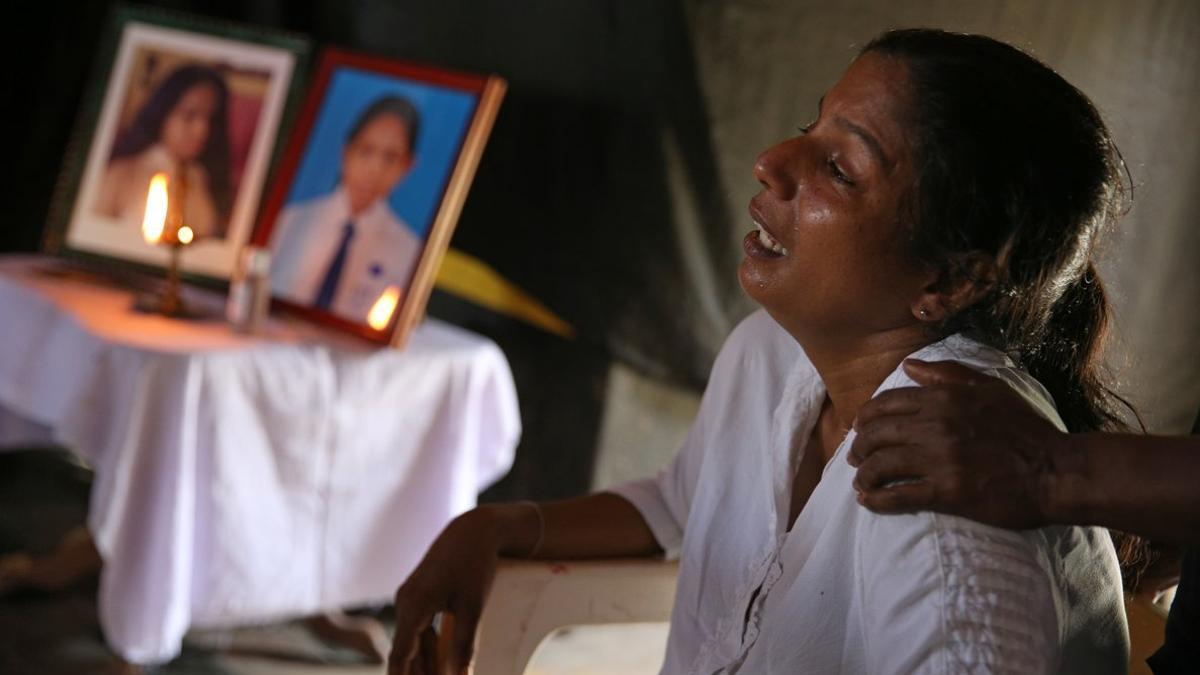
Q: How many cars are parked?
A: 0